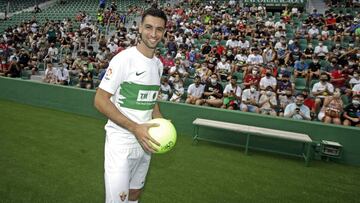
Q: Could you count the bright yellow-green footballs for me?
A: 1